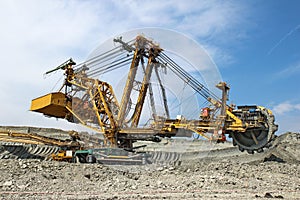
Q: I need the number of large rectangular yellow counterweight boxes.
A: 1